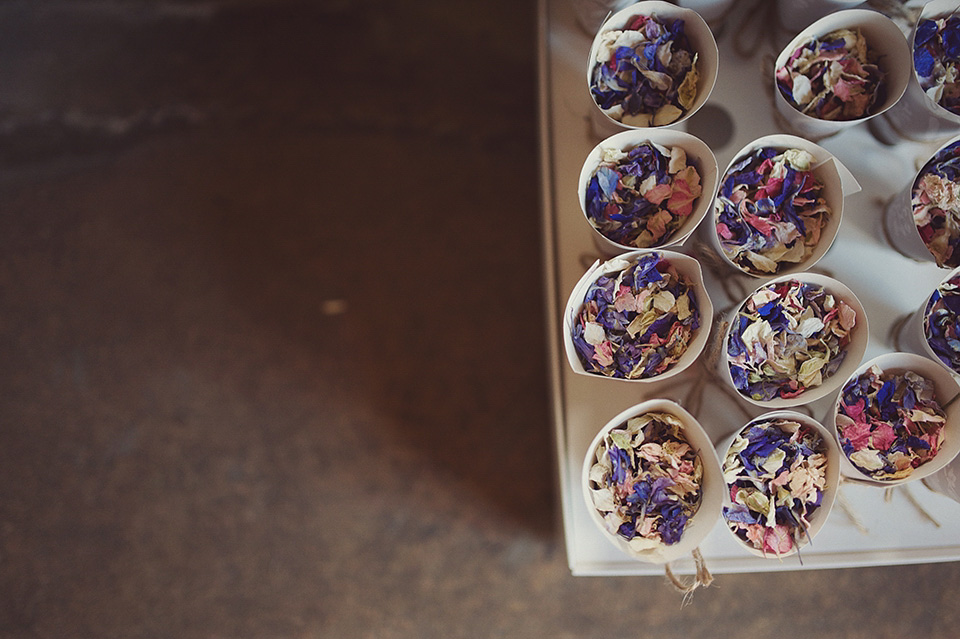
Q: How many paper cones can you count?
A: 12